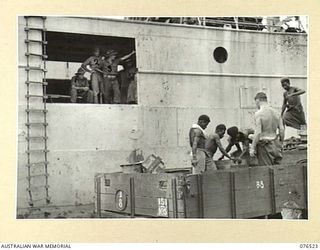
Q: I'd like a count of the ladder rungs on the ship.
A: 15